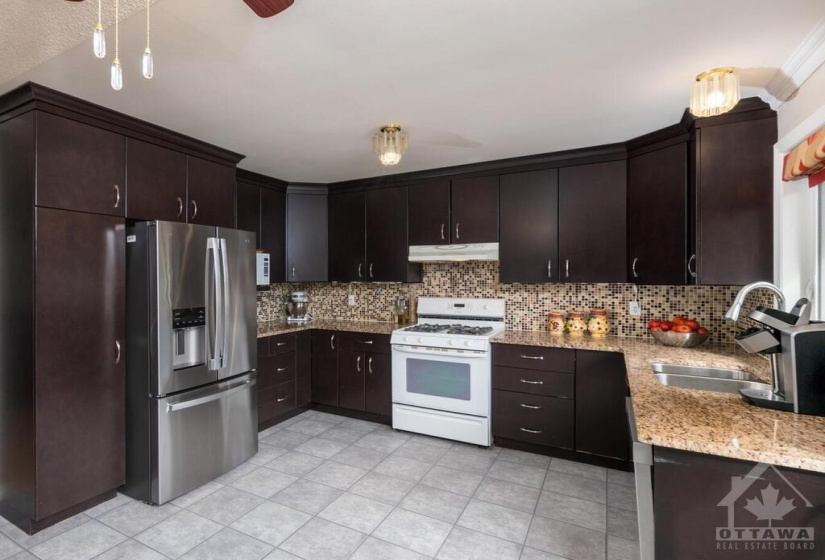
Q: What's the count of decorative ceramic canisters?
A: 3